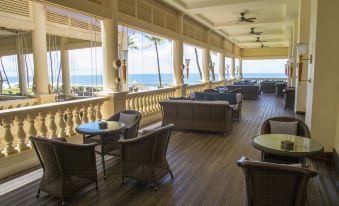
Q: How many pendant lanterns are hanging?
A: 0